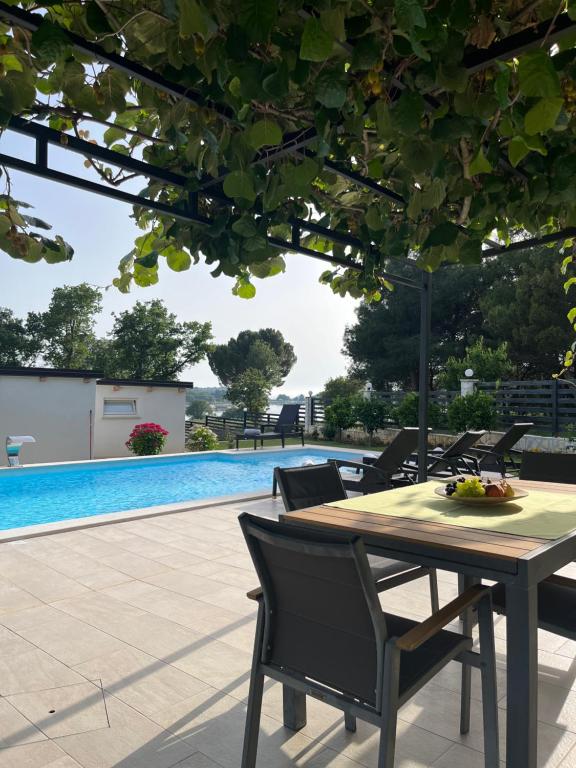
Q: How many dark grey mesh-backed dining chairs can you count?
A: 4